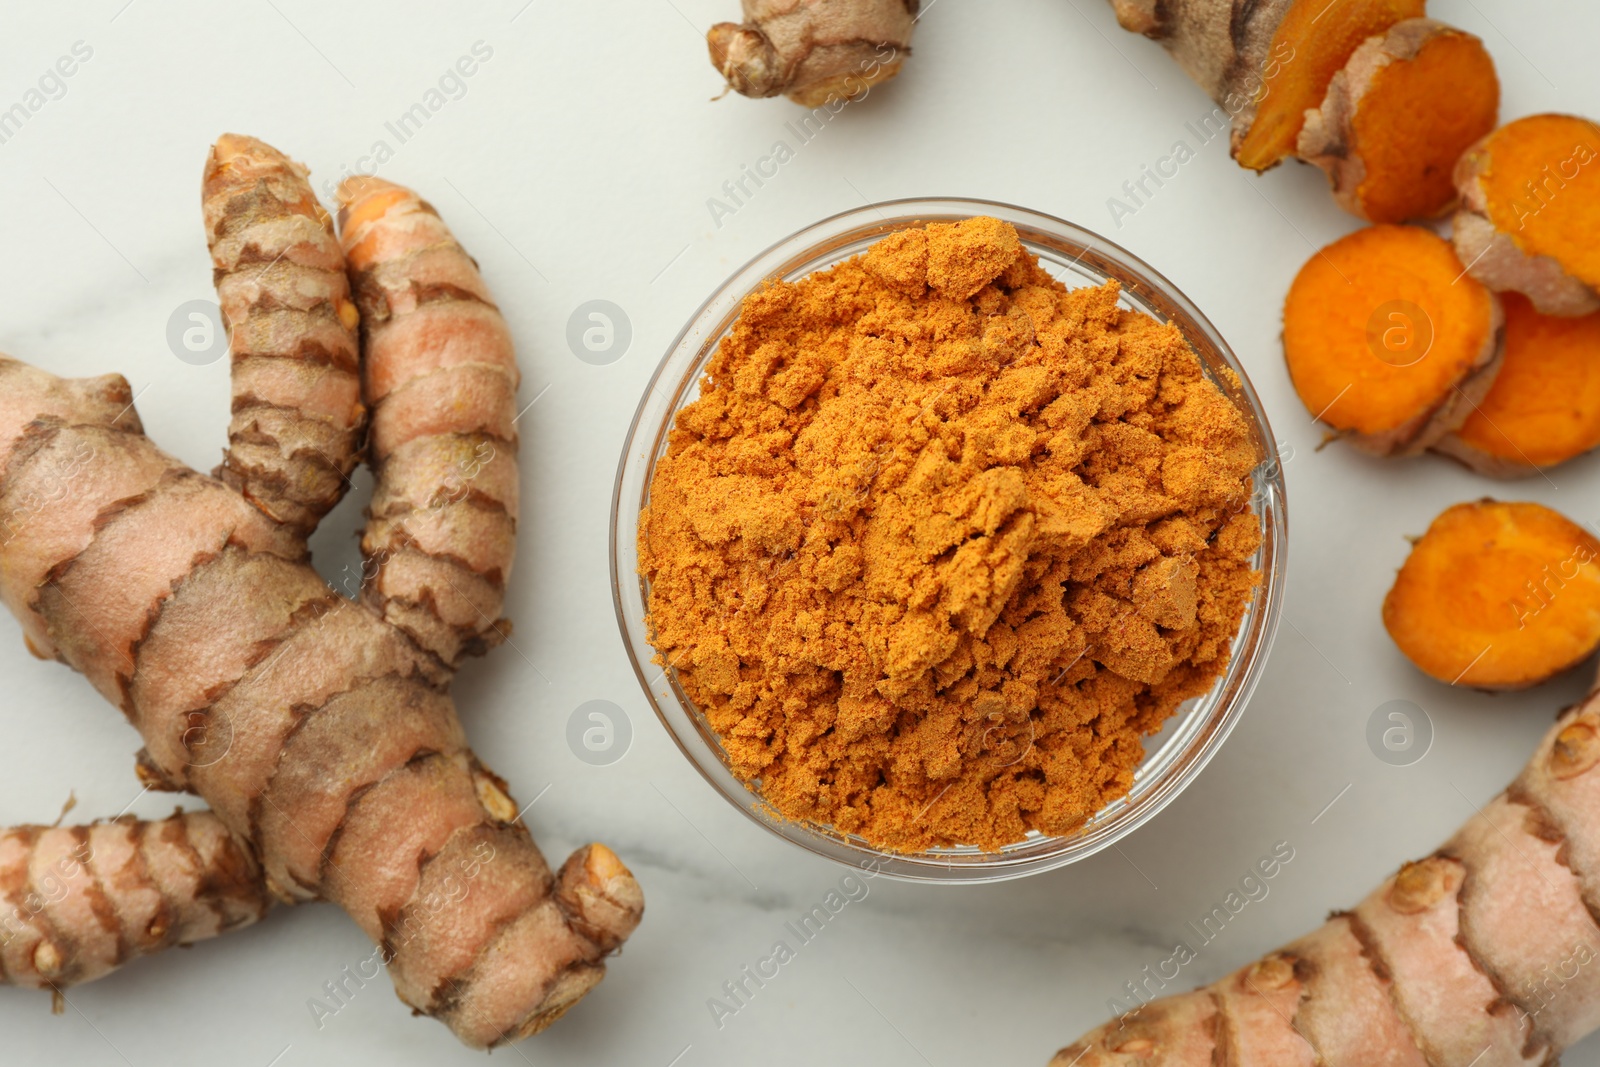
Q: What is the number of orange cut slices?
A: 5